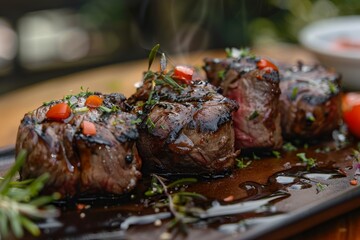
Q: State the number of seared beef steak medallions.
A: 4